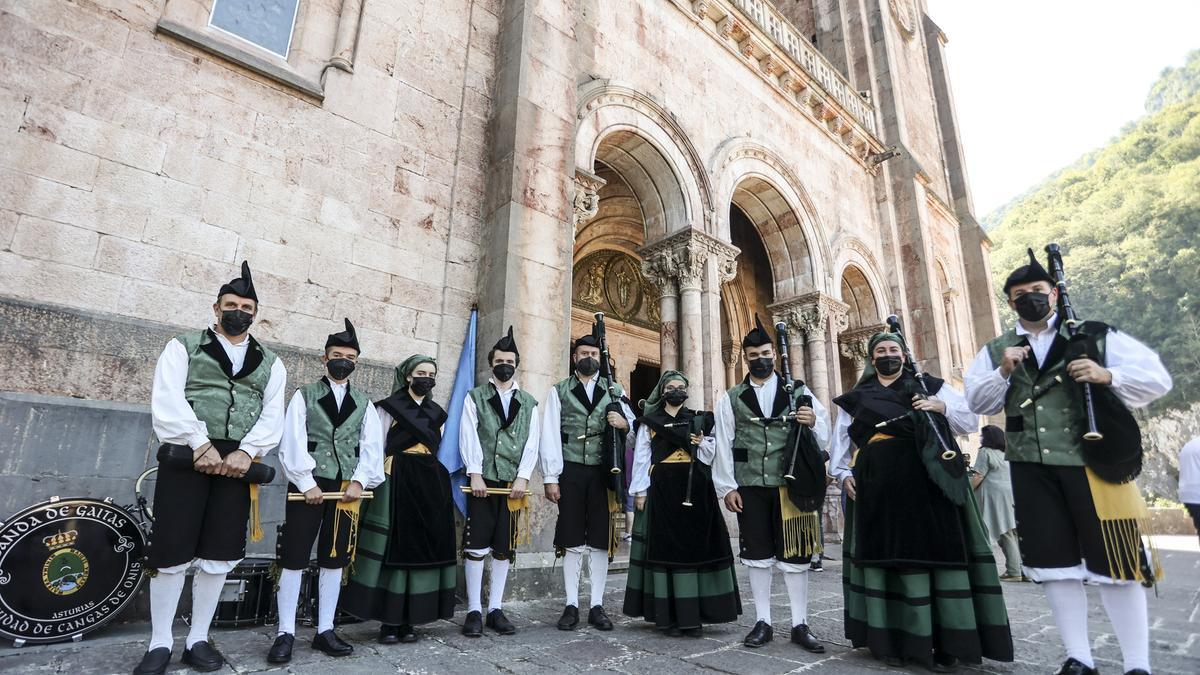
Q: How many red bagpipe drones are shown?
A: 0